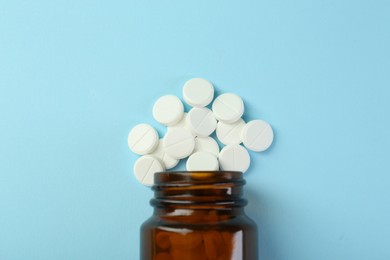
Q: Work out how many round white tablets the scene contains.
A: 14